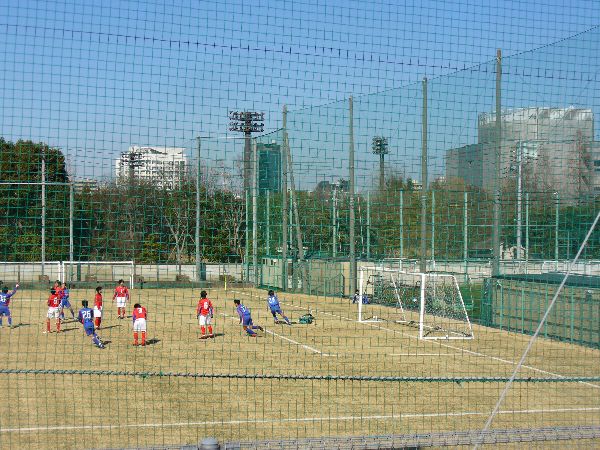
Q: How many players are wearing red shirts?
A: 6